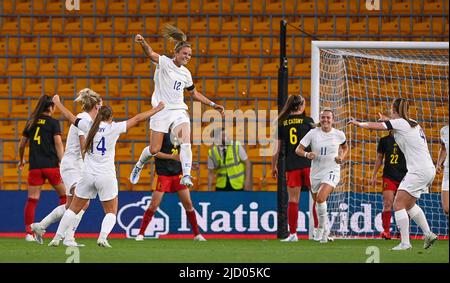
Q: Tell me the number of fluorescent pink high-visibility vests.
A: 0